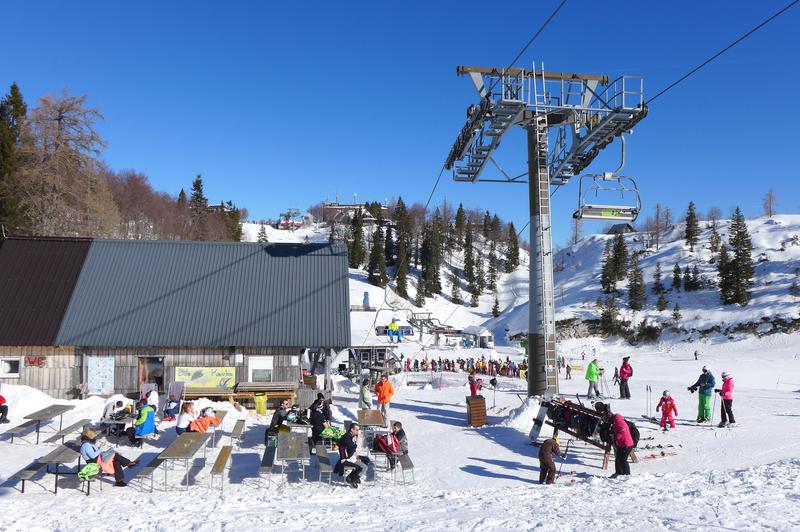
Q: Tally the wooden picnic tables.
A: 9